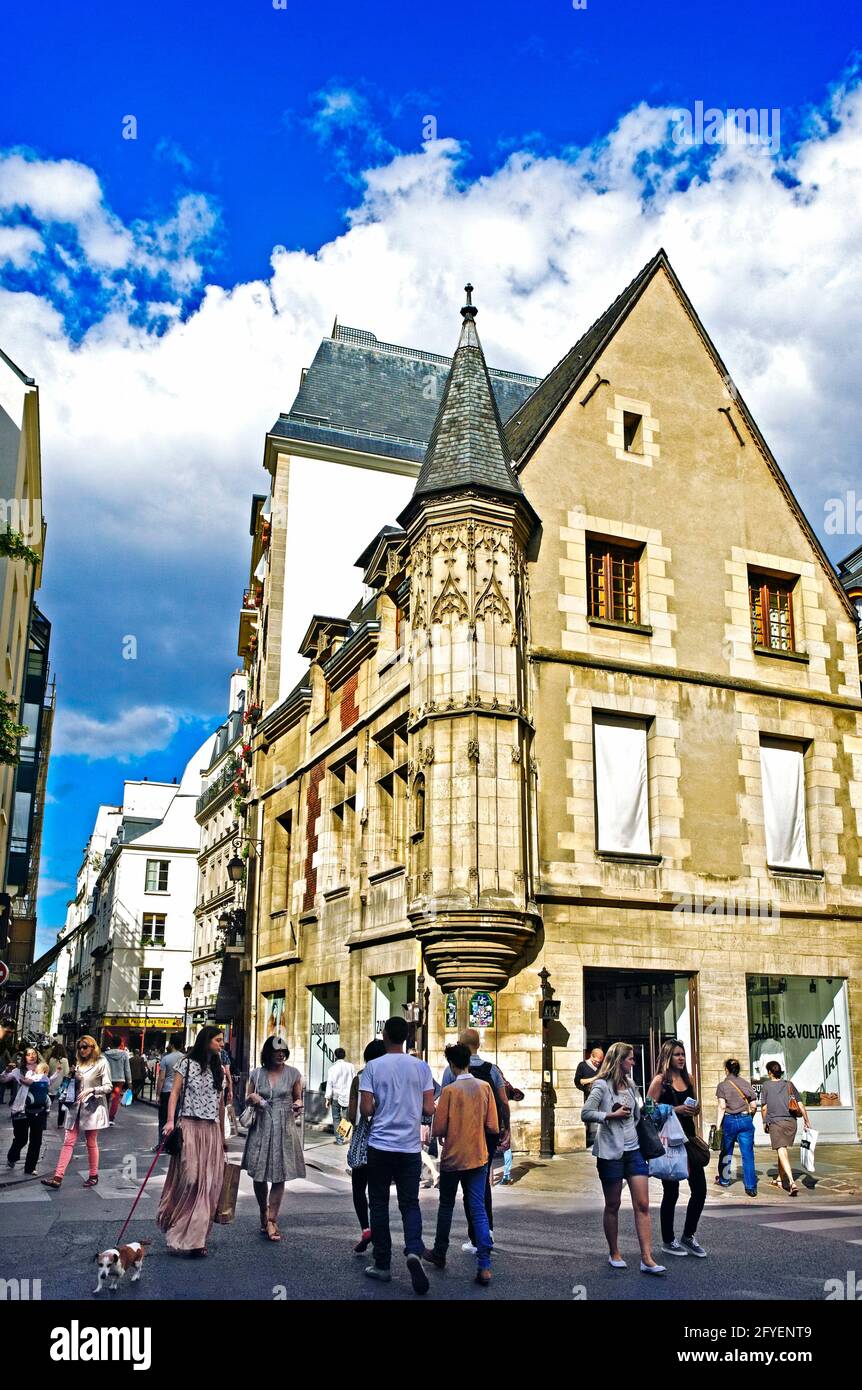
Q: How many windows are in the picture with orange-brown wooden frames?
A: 2